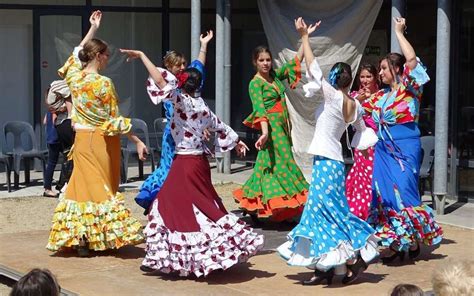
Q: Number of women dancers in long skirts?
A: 7